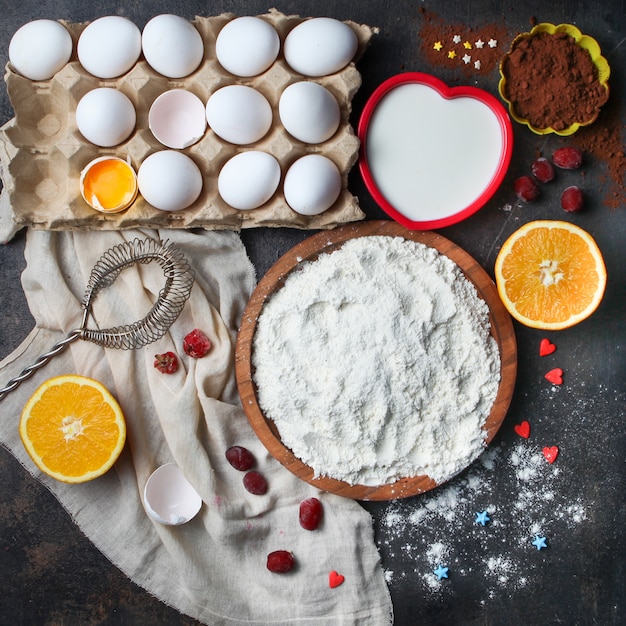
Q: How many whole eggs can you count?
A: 11